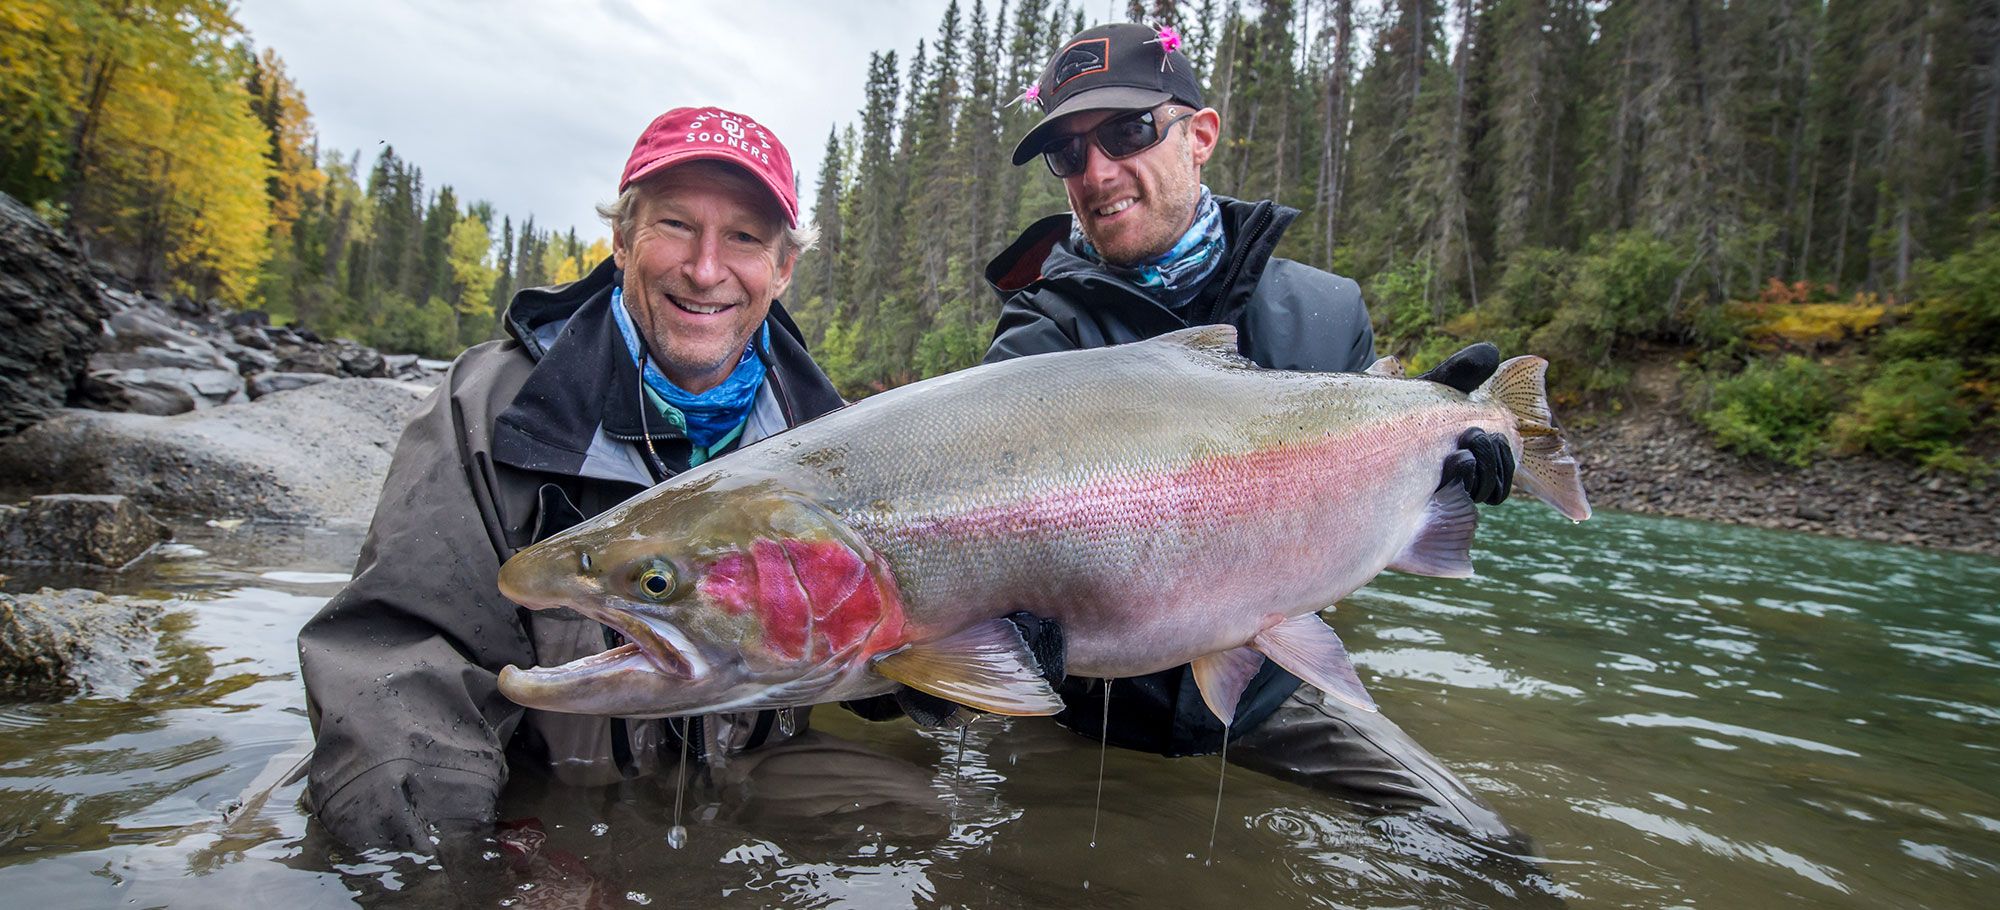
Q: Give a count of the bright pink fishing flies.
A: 2